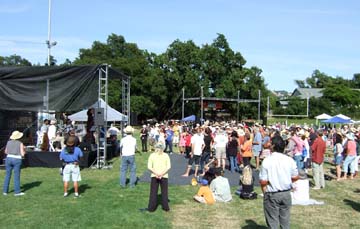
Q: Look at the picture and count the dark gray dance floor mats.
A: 1